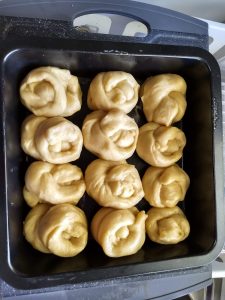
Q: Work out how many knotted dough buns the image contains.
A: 12